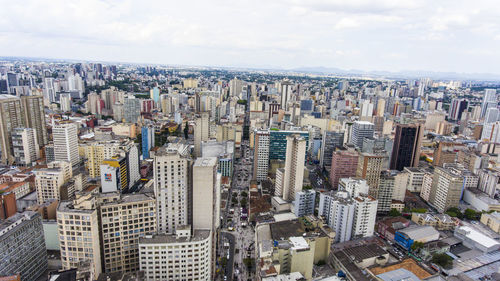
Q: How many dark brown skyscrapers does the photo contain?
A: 1